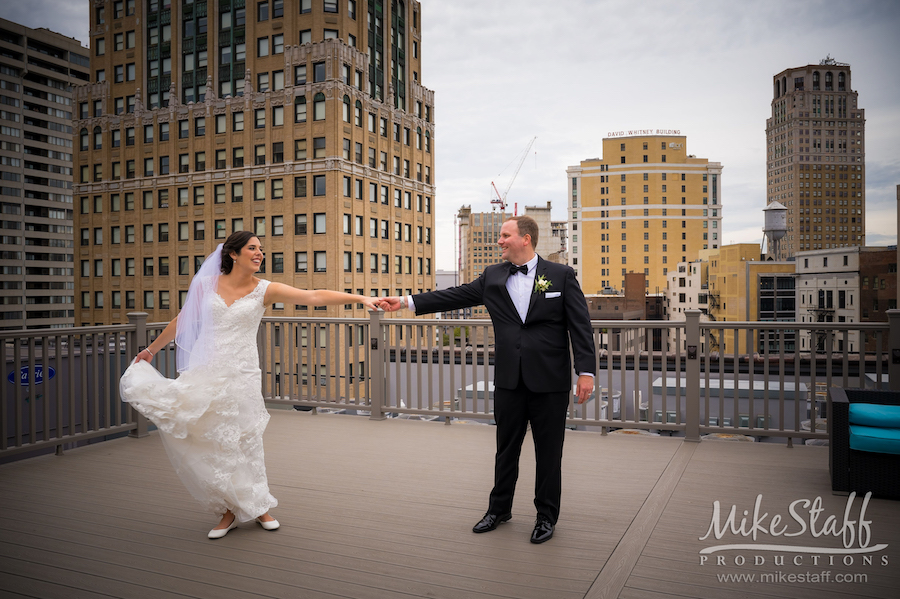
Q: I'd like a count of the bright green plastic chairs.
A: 0